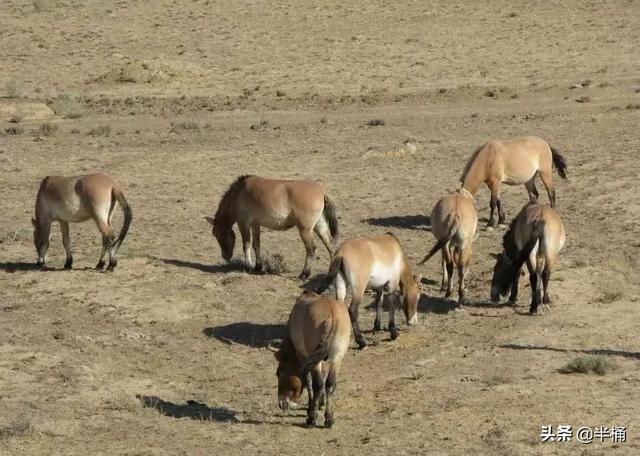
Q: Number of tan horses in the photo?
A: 7